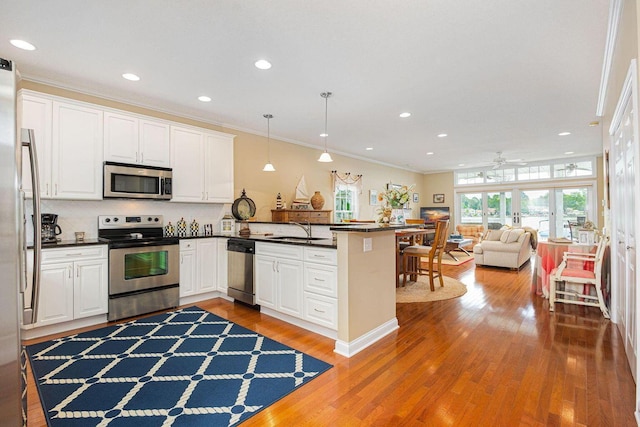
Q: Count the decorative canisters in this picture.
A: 3